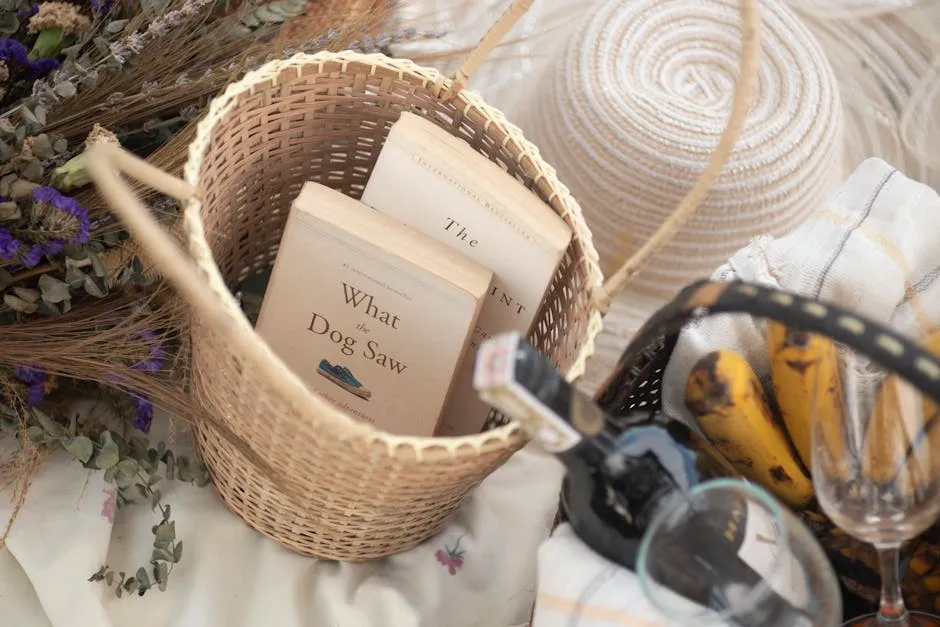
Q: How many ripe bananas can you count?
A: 3